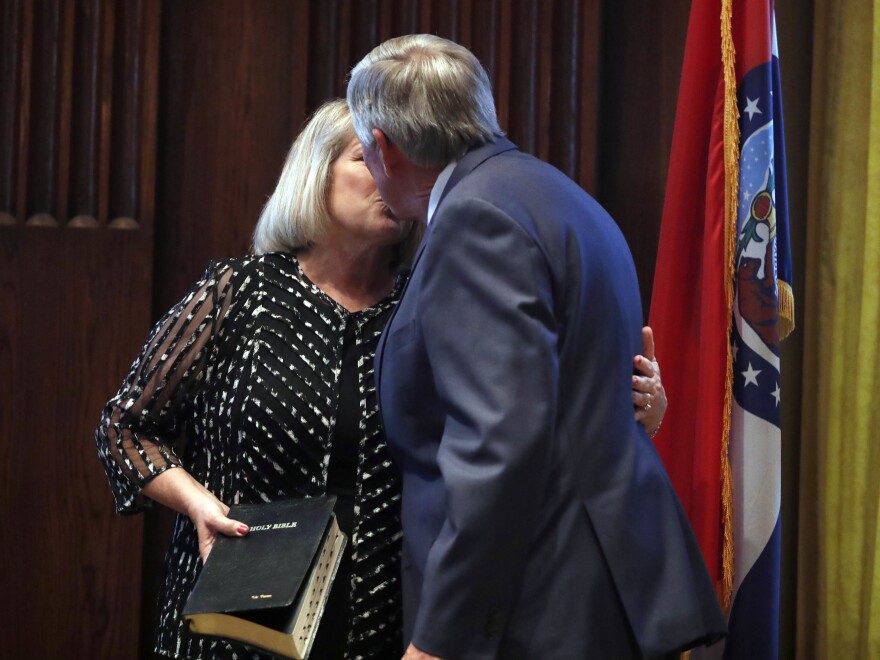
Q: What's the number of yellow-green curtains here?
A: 1